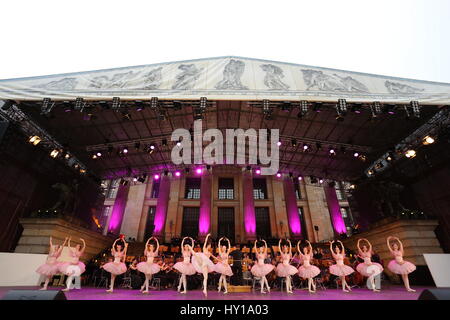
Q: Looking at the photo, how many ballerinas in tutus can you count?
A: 13